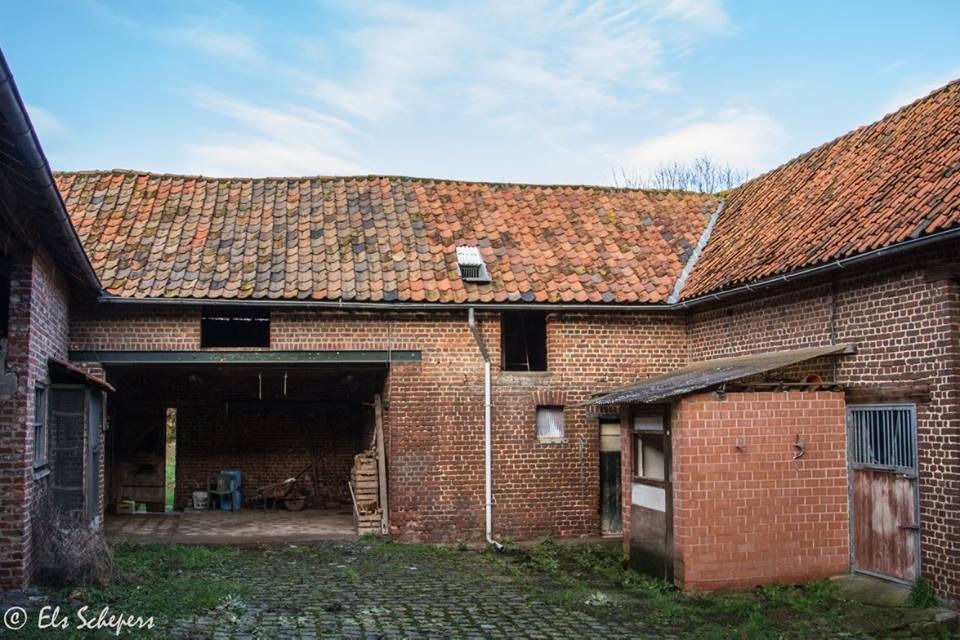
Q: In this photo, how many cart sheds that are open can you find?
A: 1